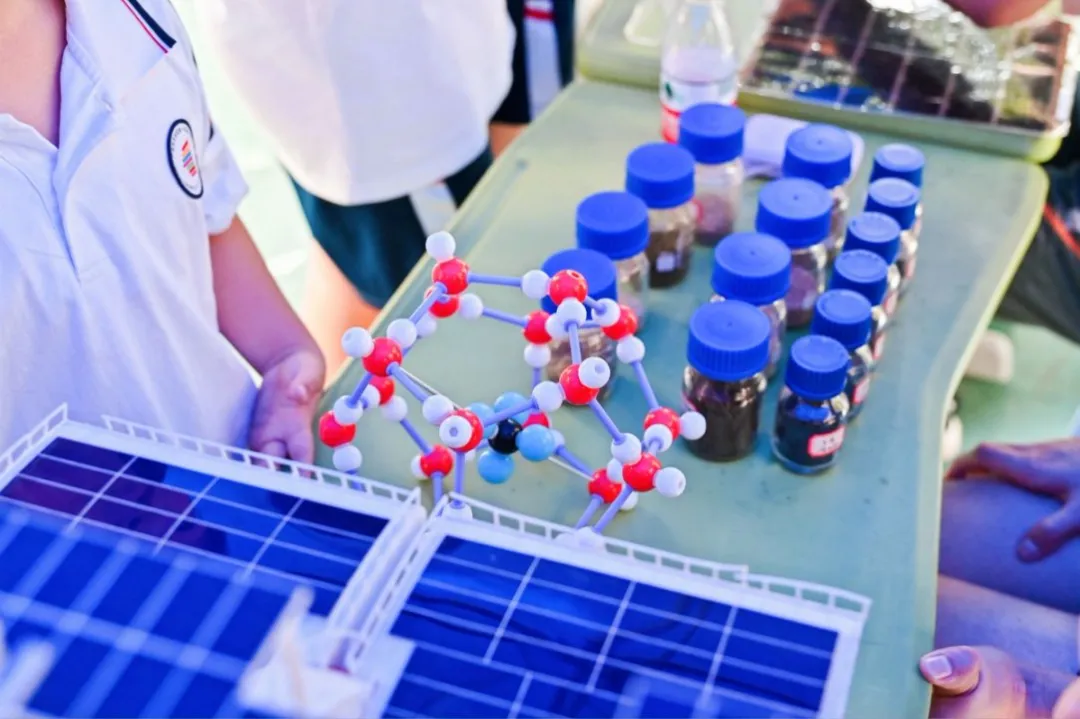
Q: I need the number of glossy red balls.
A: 15